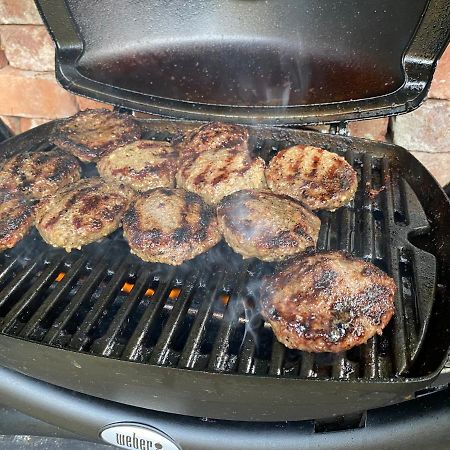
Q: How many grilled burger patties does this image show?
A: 11